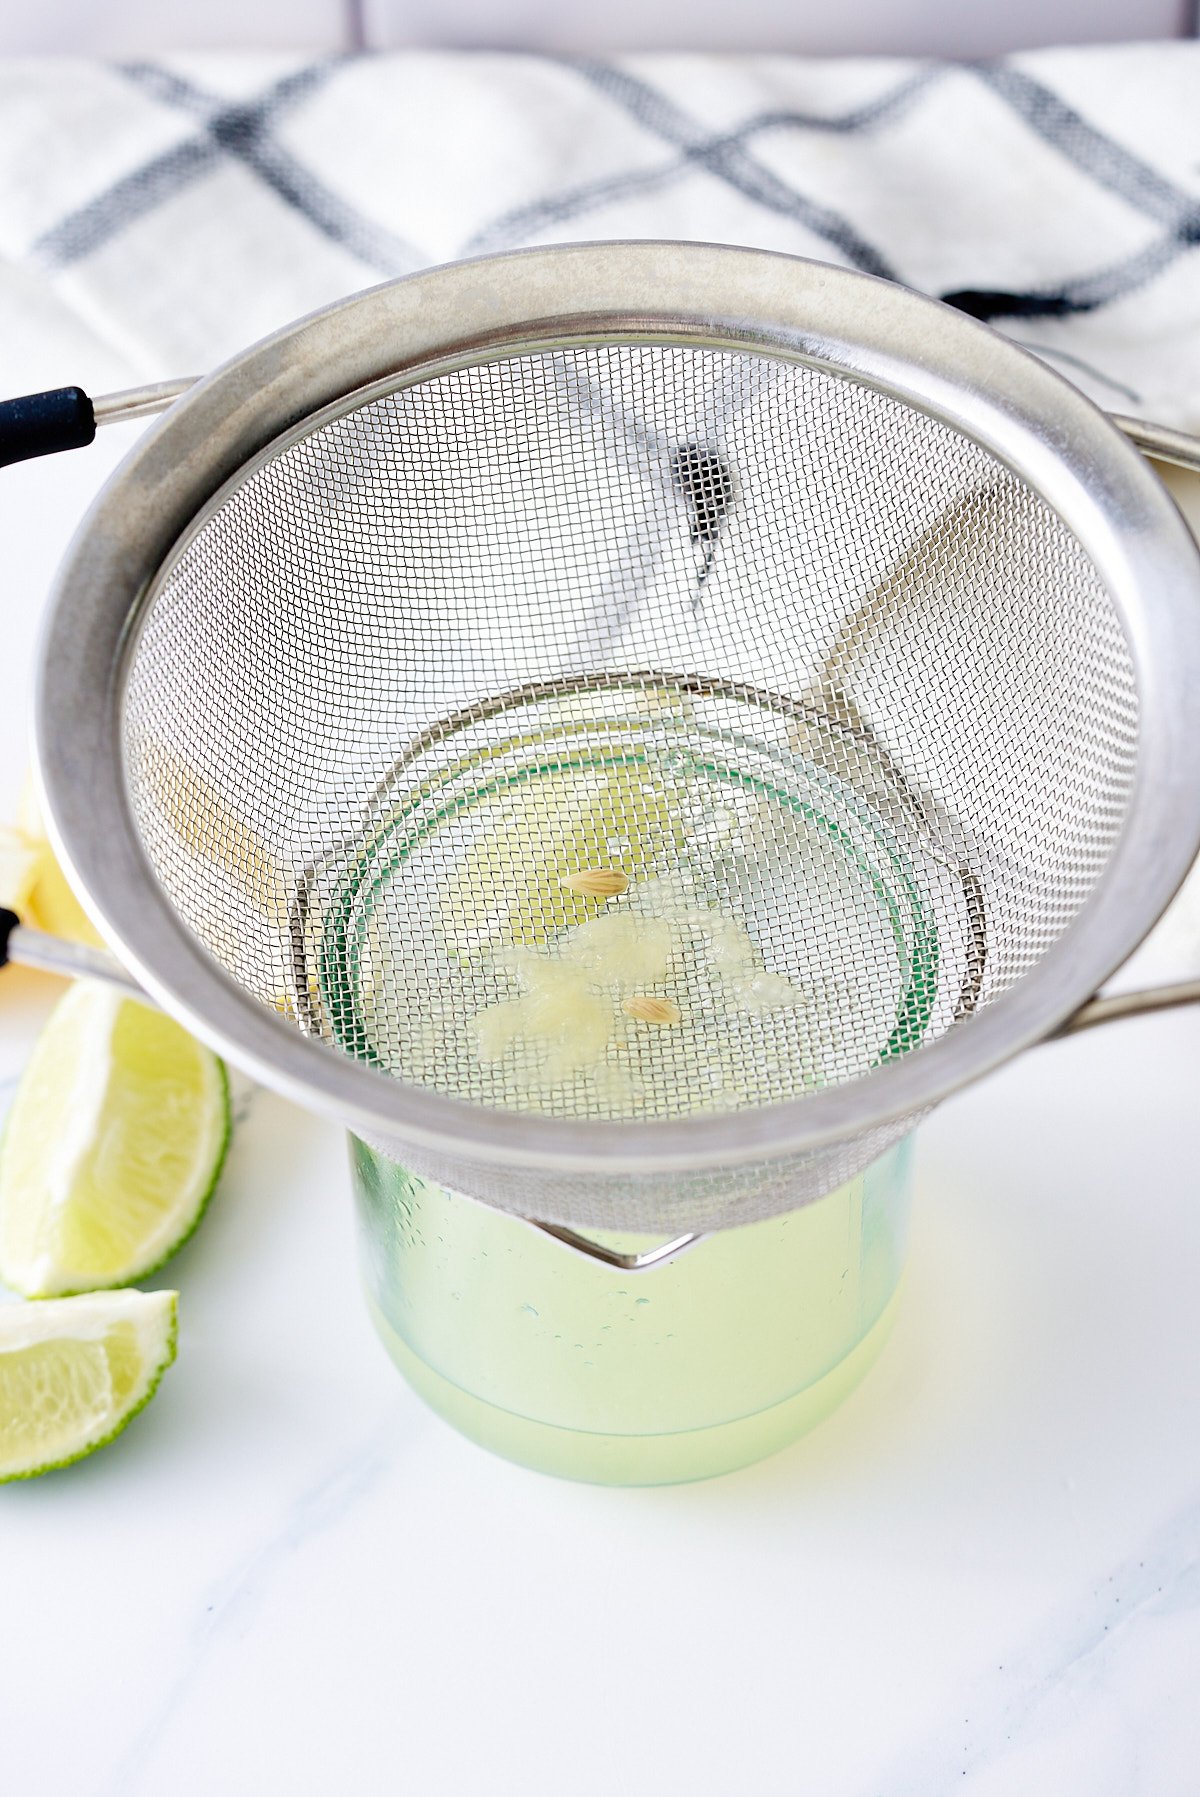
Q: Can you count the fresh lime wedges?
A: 2